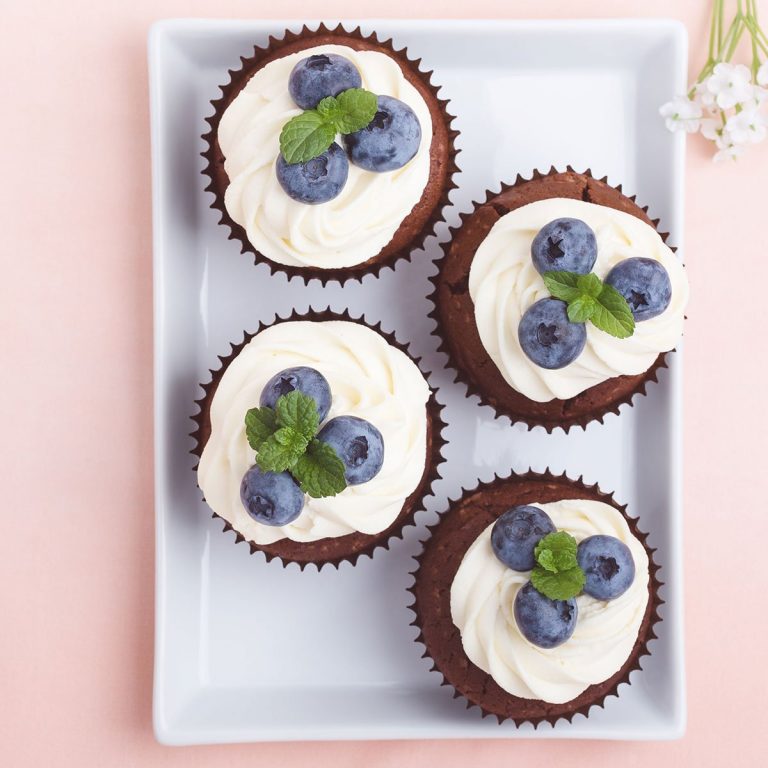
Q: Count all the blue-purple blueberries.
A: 12